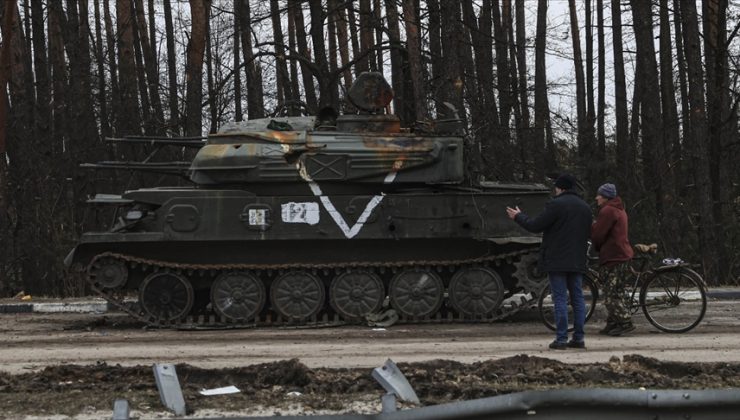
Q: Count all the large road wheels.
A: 6